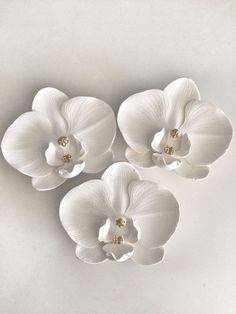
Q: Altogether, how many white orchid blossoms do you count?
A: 3